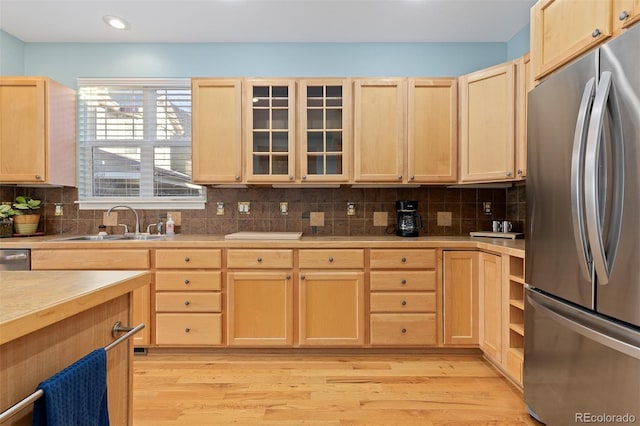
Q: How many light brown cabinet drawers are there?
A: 10